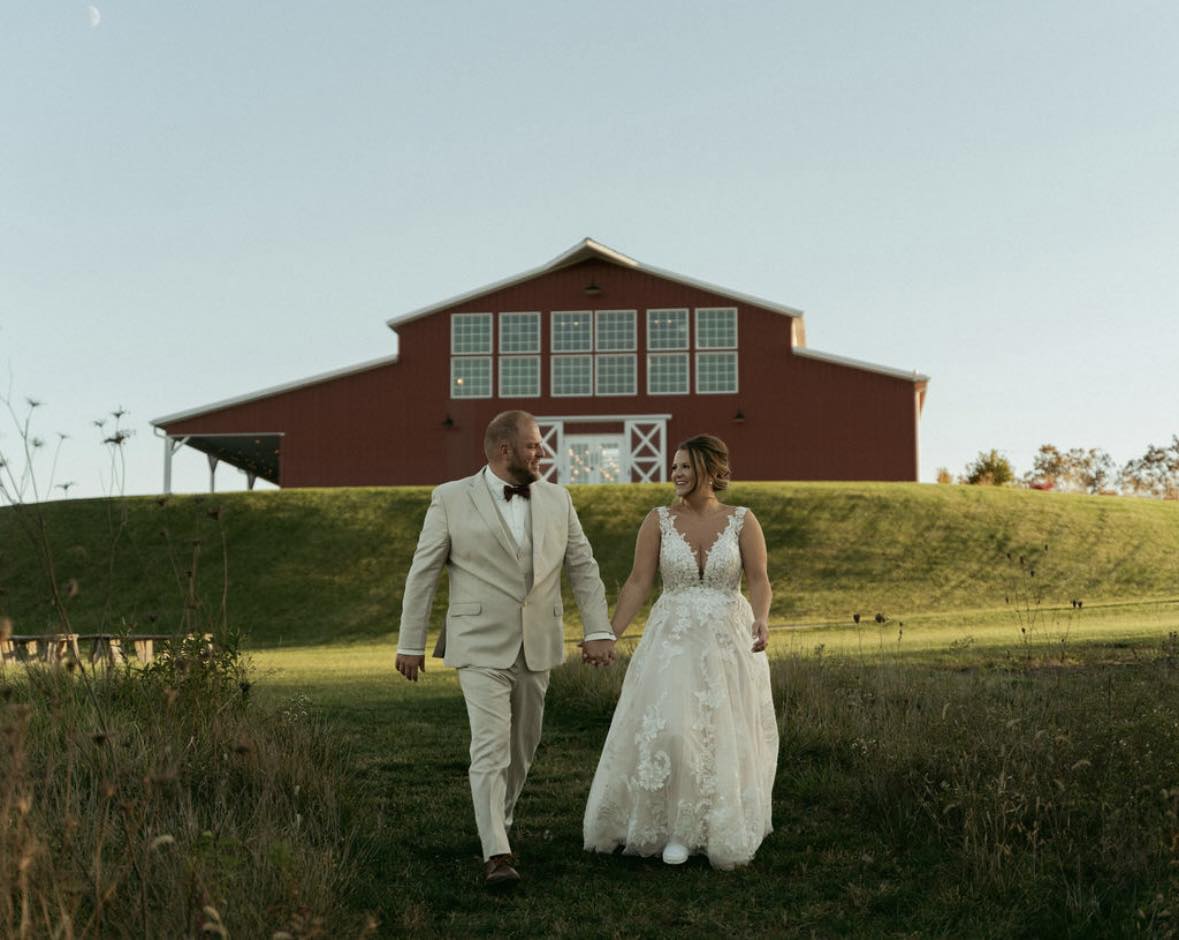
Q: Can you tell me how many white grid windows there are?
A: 12